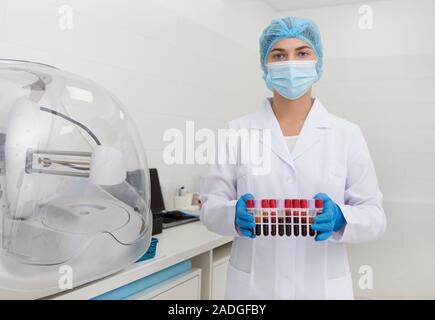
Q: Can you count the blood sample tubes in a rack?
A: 10